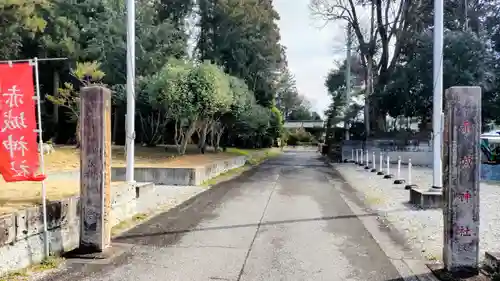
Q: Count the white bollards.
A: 9